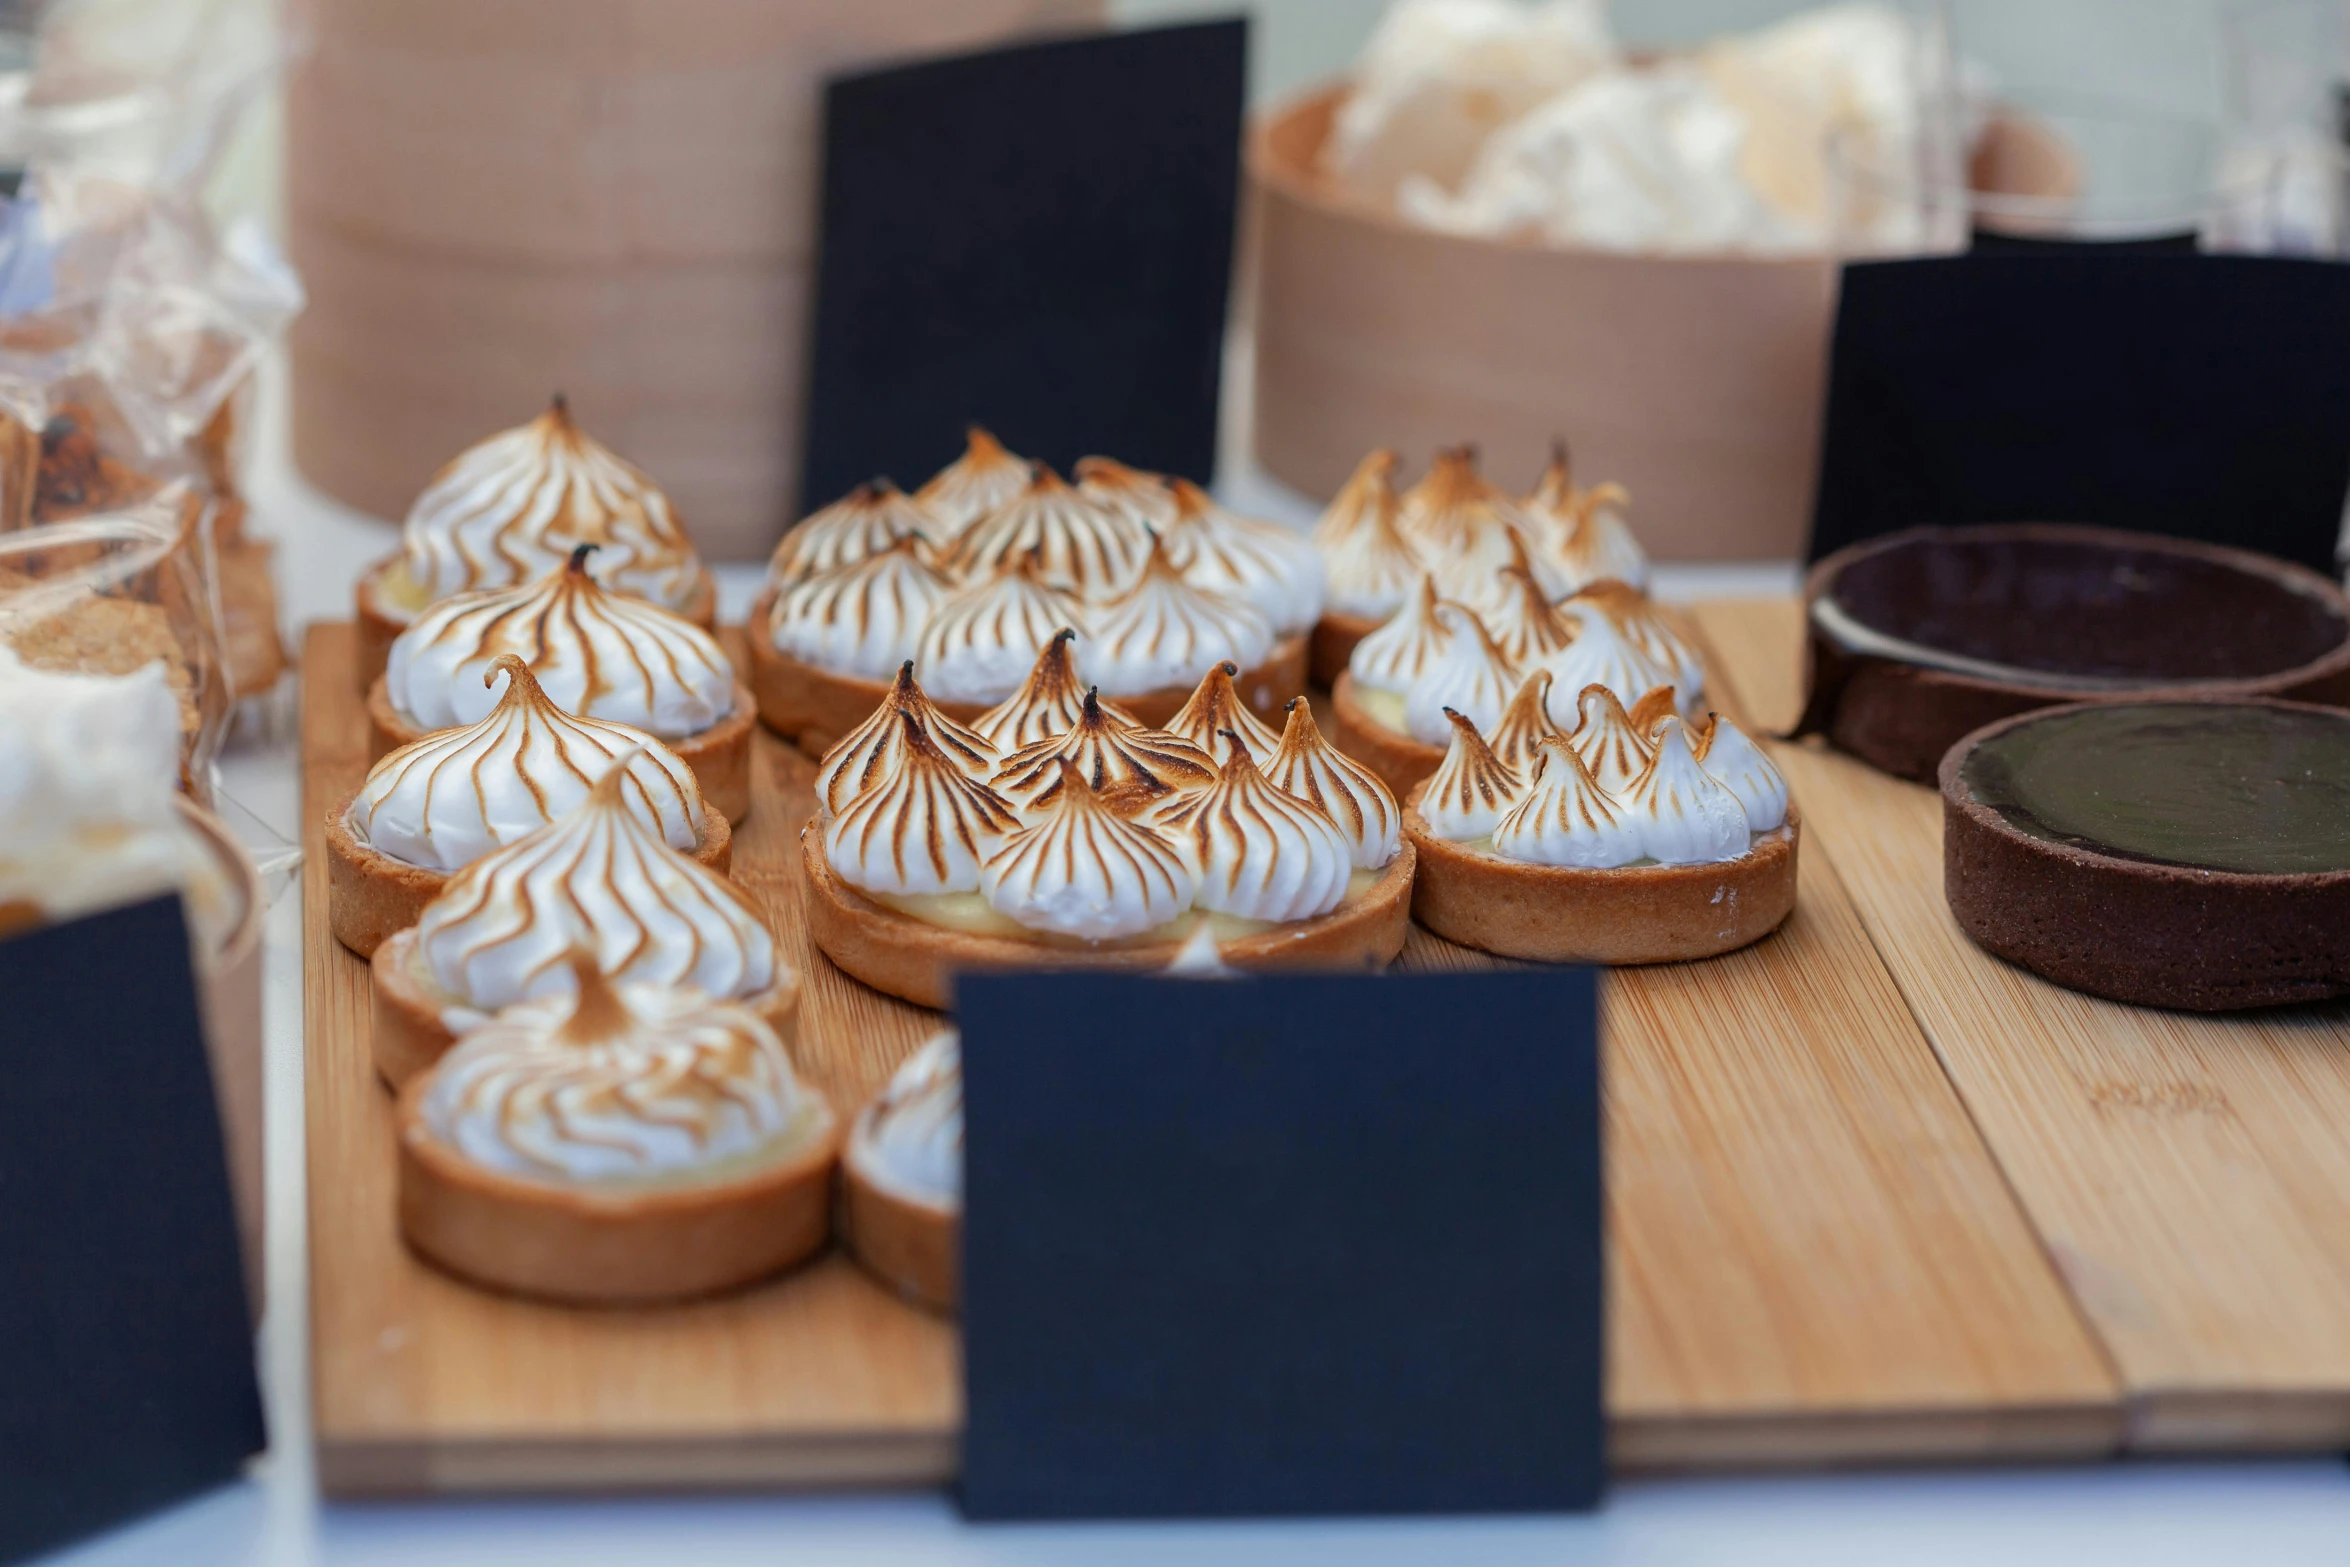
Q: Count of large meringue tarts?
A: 2